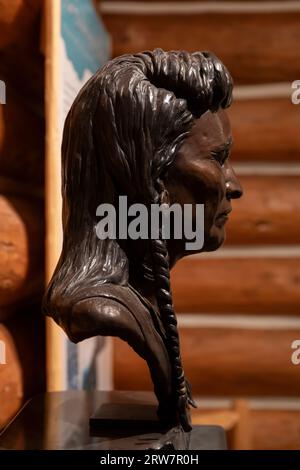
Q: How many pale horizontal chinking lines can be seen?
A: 6